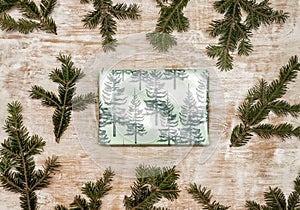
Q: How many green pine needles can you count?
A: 11